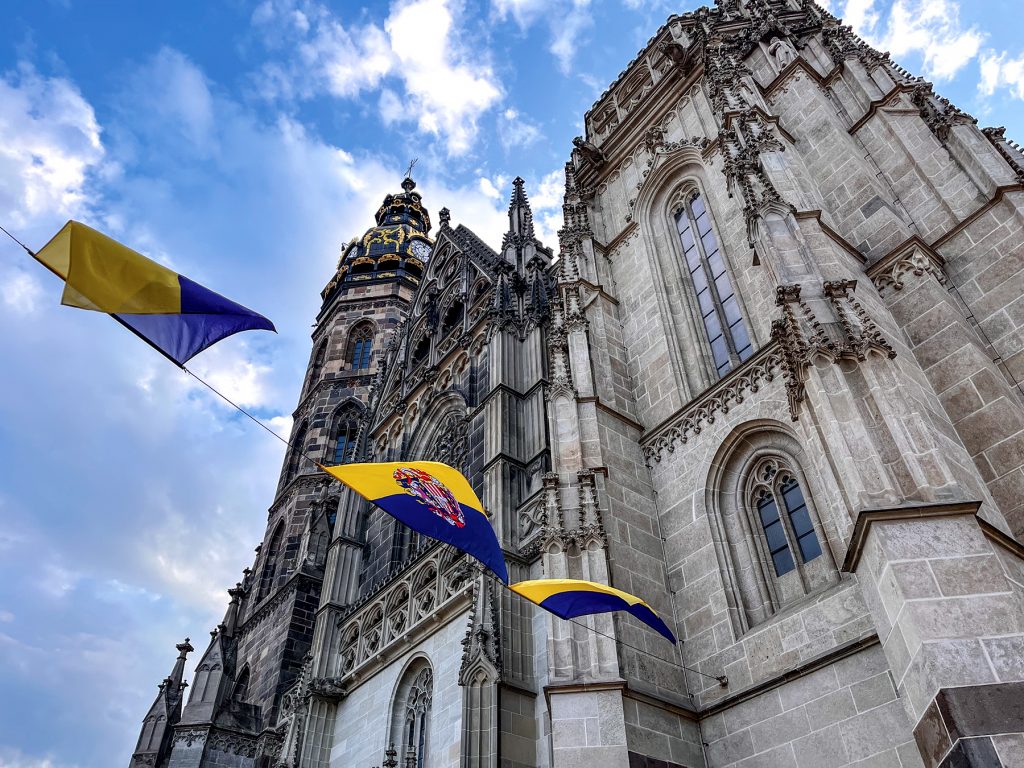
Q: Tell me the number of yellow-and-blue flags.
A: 3